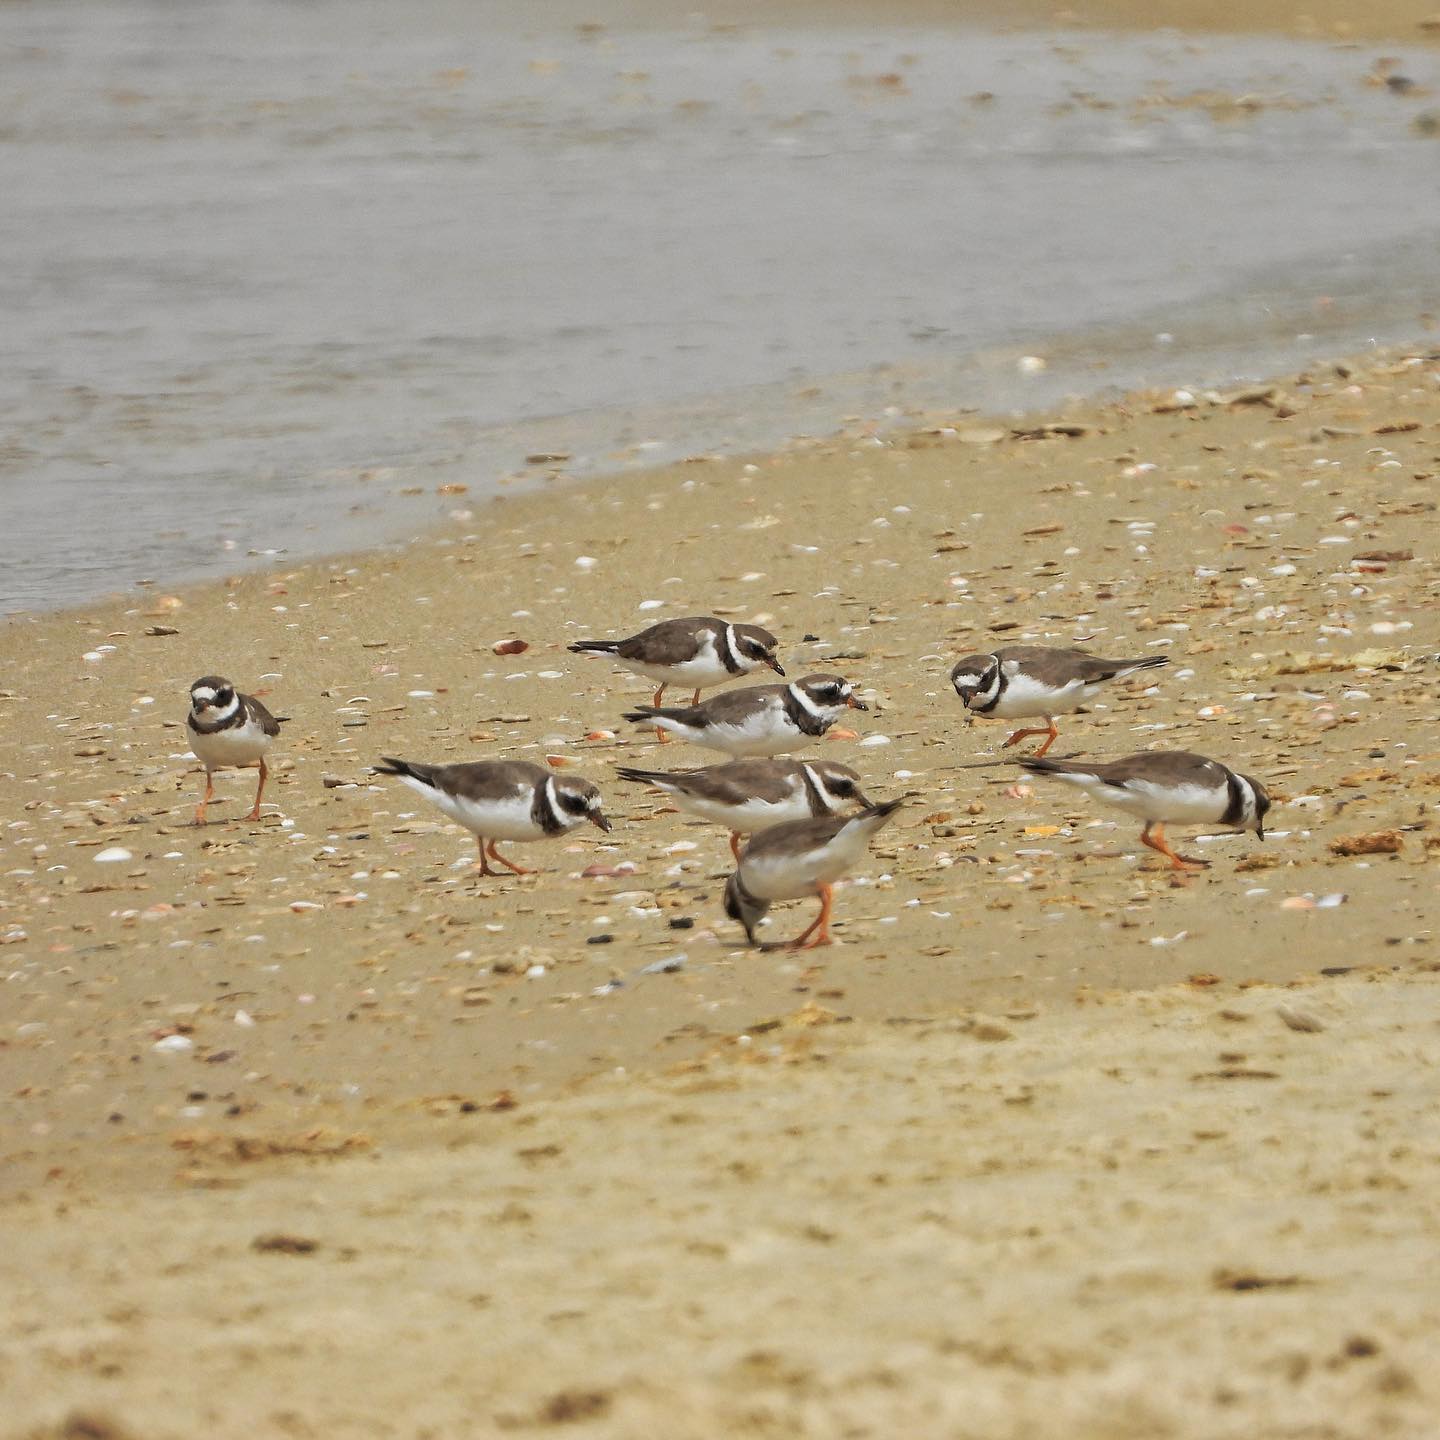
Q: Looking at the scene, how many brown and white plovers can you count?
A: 8